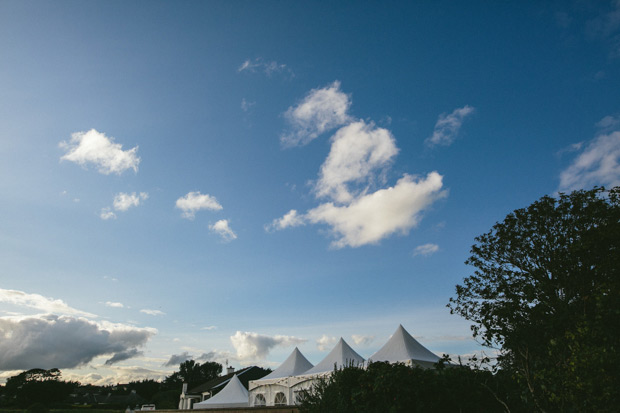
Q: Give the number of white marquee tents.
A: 4